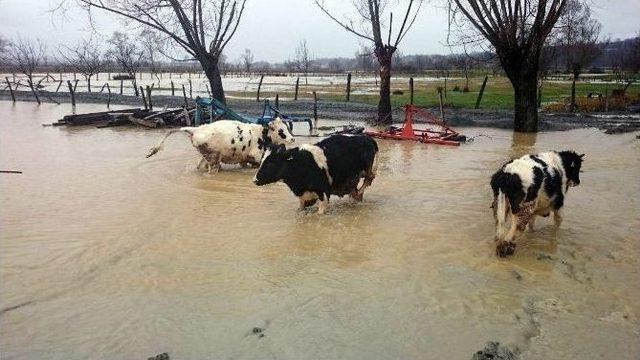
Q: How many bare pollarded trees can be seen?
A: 3